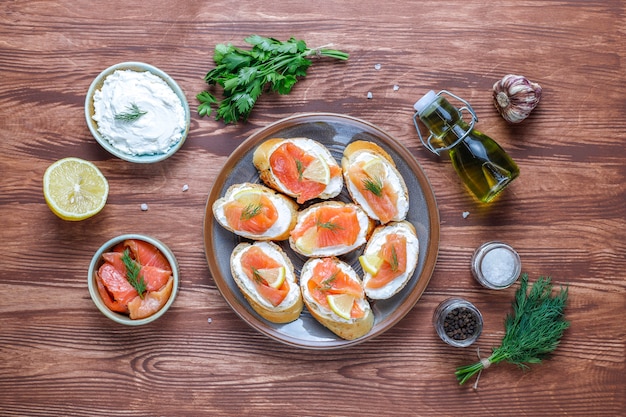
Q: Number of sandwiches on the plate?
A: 7